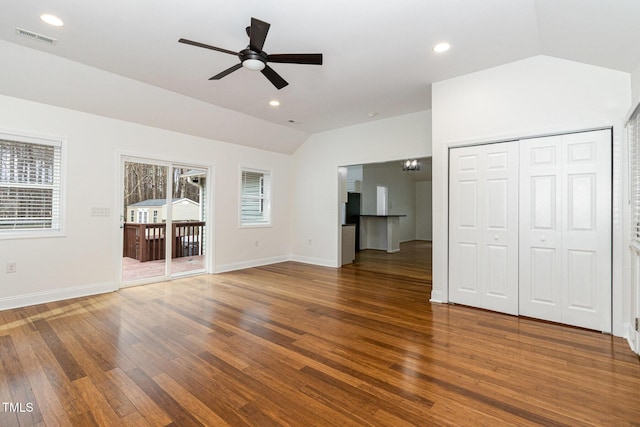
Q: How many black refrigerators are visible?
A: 1